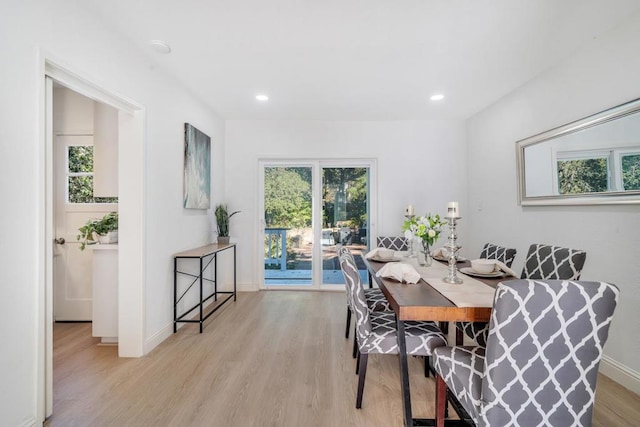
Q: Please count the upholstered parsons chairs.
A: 6